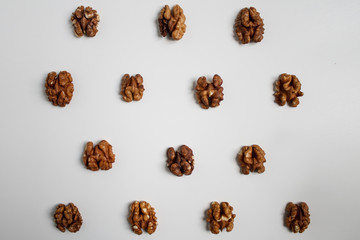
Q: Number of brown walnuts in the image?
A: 14